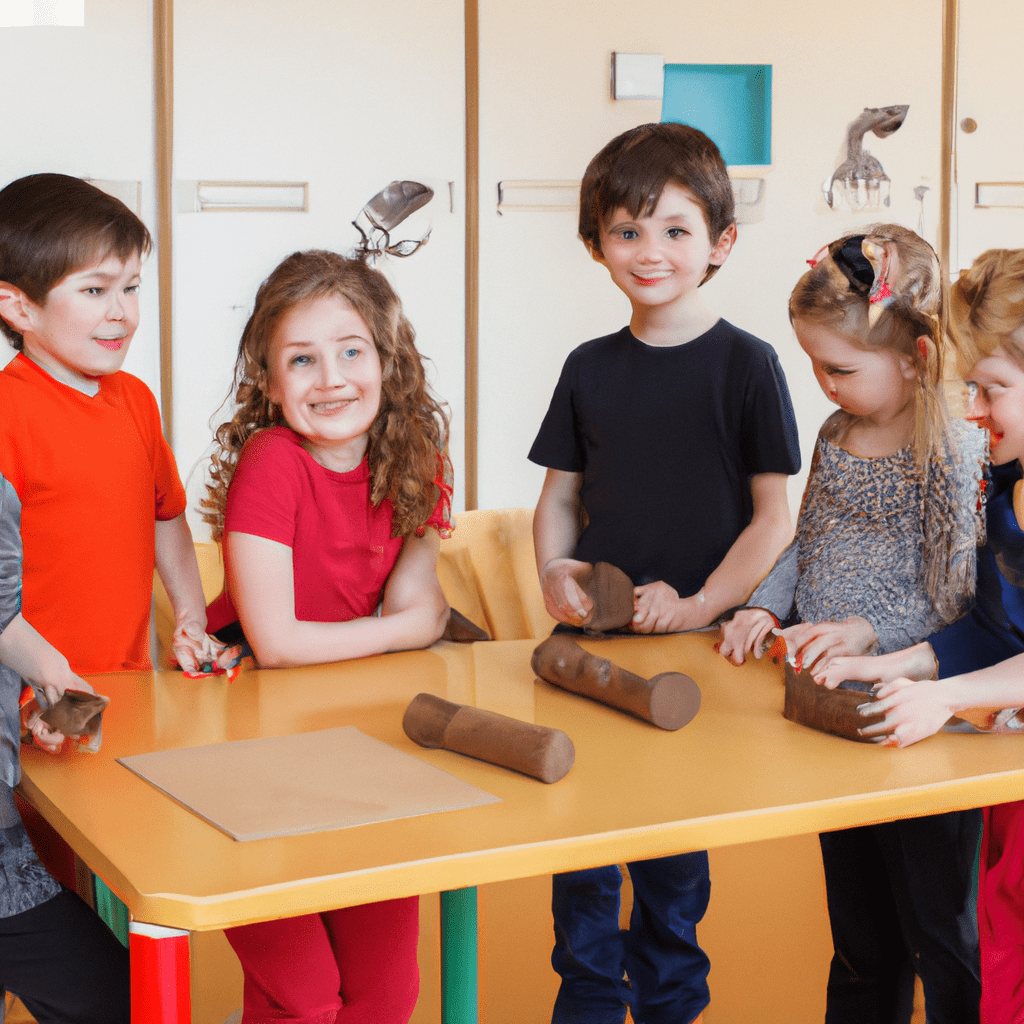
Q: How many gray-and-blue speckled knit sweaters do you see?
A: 1